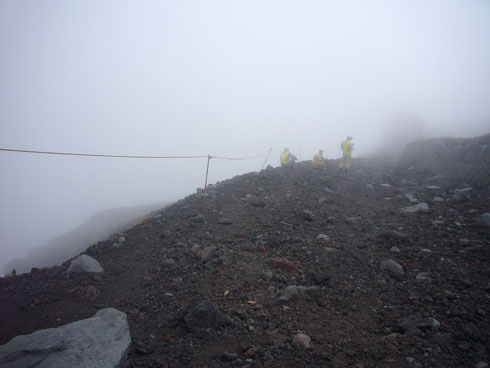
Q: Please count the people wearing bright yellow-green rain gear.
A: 3